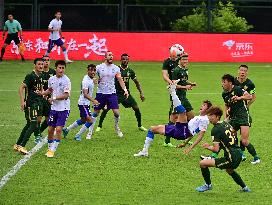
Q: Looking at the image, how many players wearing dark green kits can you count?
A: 8